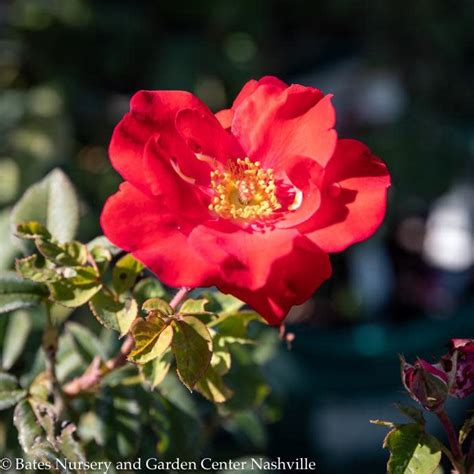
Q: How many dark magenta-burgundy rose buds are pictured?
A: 2